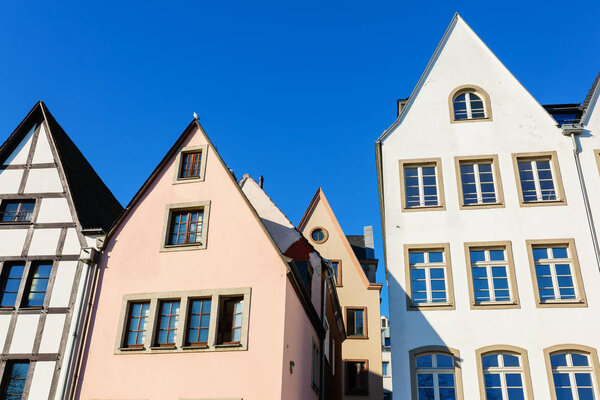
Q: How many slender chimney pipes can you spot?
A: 1